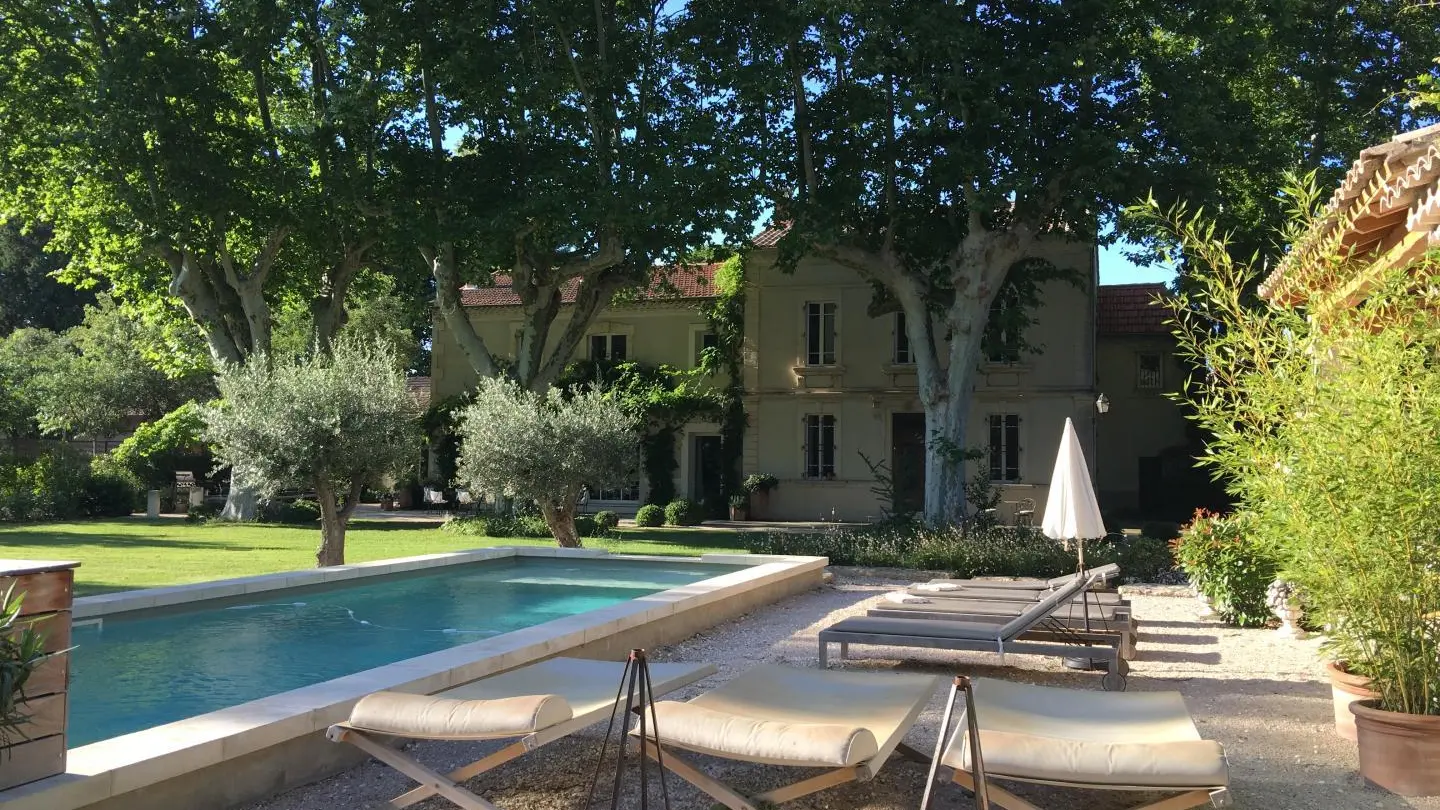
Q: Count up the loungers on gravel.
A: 7